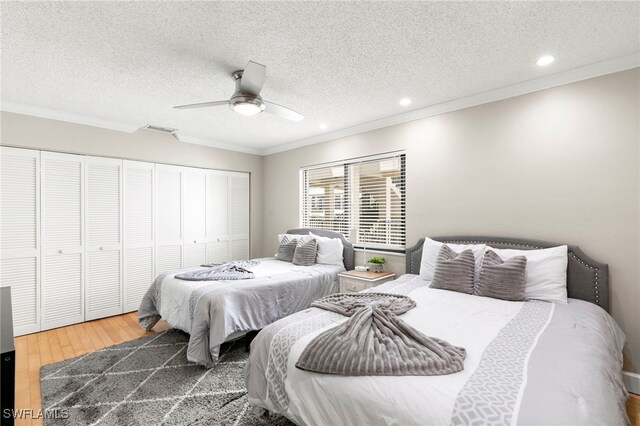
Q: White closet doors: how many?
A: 8